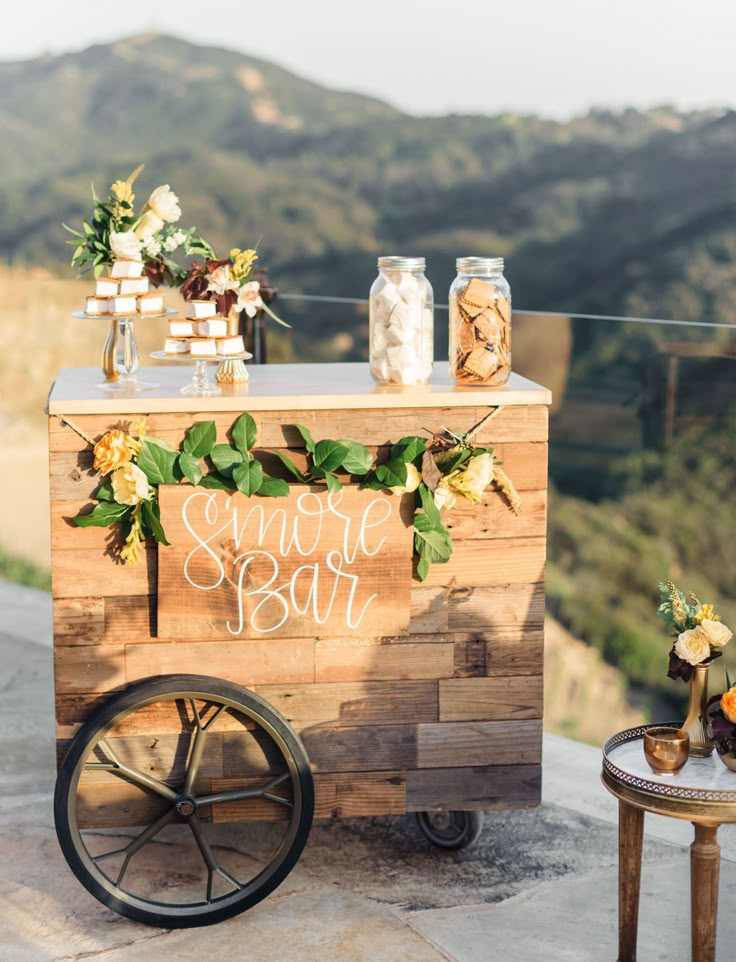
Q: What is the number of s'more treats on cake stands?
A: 12